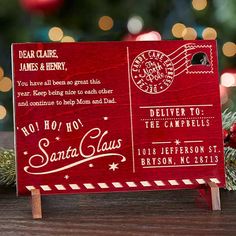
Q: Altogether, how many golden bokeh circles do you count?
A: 11